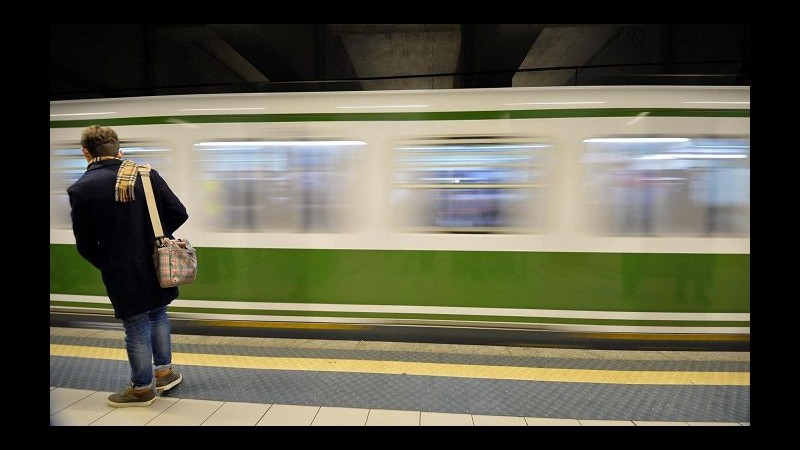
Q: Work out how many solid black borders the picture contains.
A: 4